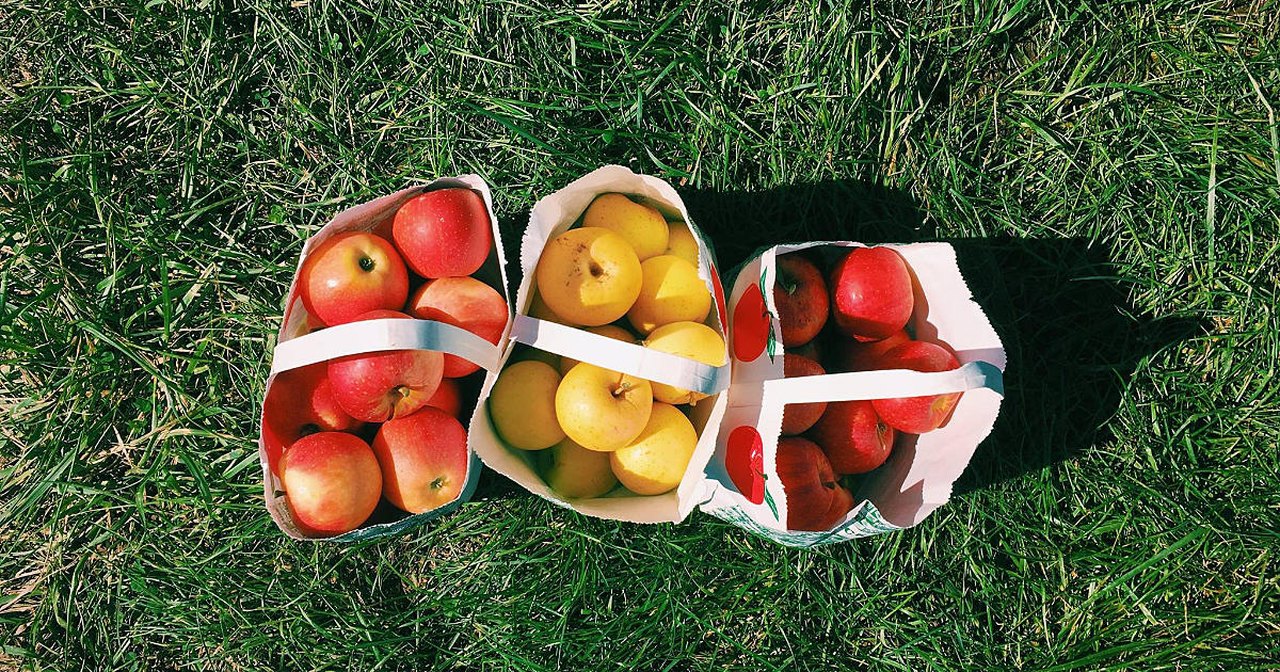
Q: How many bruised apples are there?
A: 1